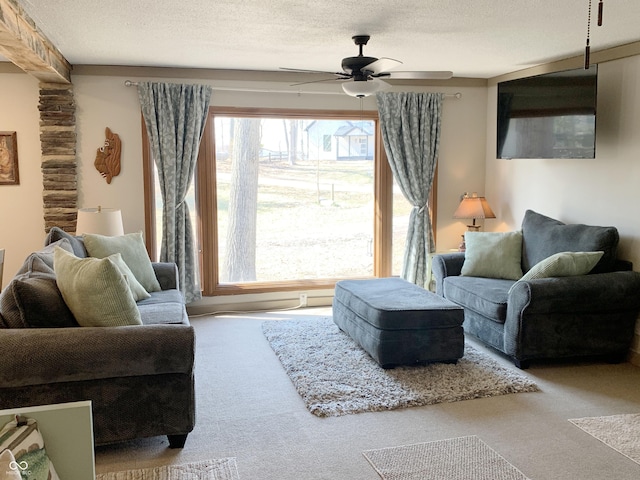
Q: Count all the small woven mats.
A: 3